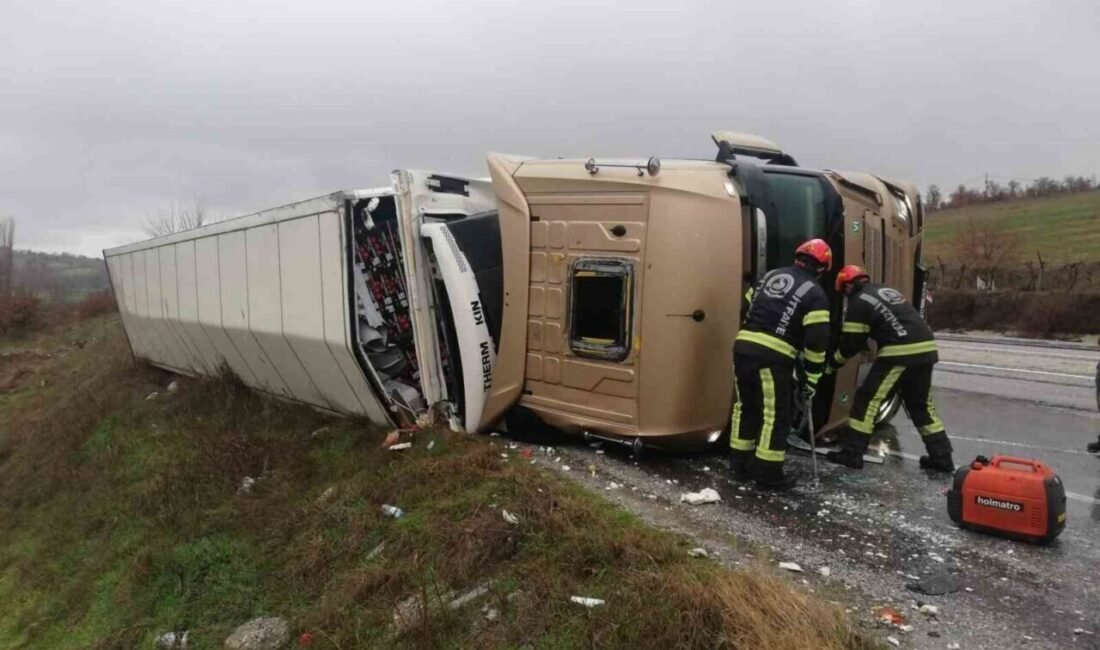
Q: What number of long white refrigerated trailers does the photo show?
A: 1